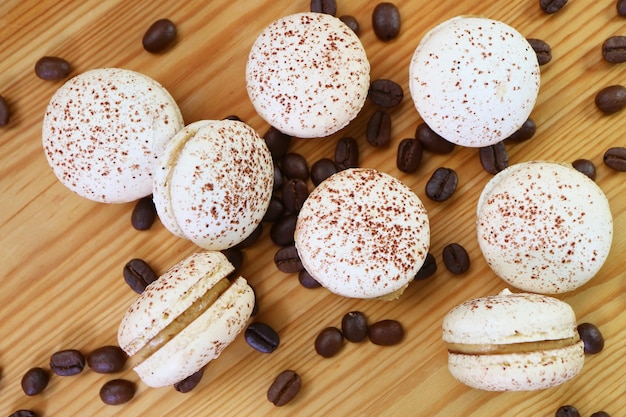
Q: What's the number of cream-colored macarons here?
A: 8